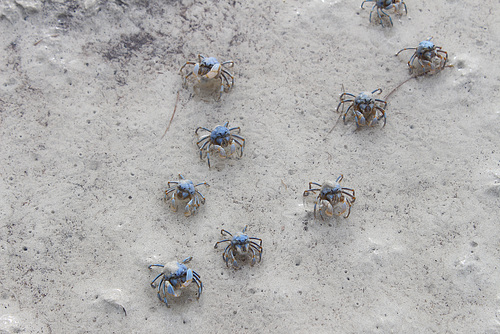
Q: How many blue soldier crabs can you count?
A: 9